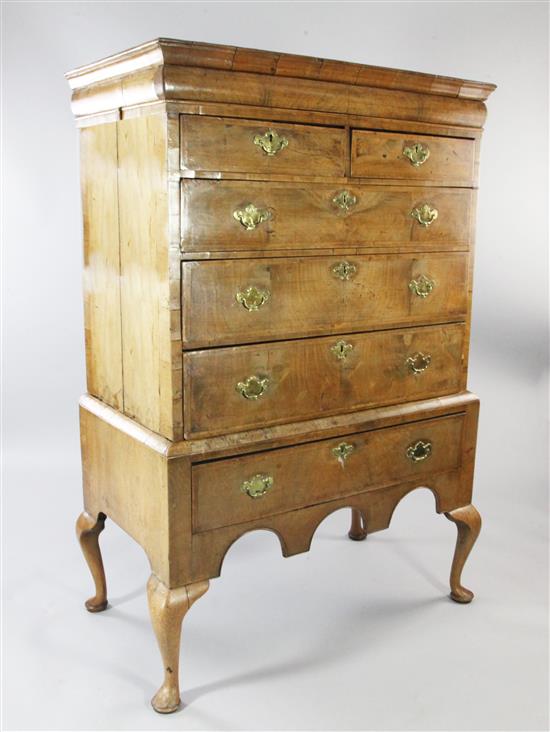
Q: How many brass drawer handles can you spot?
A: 10